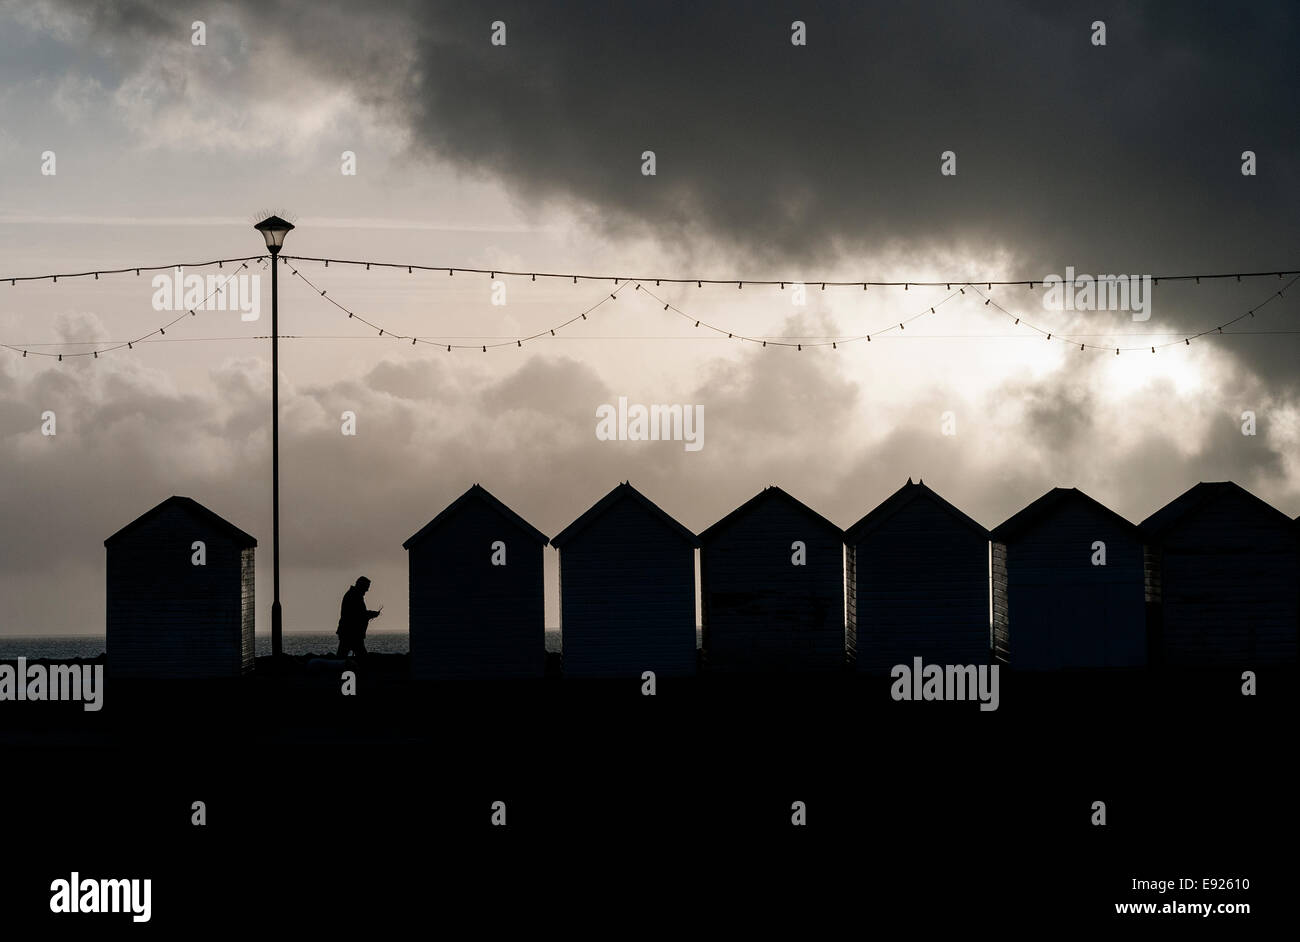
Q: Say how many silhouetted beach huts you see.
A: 7